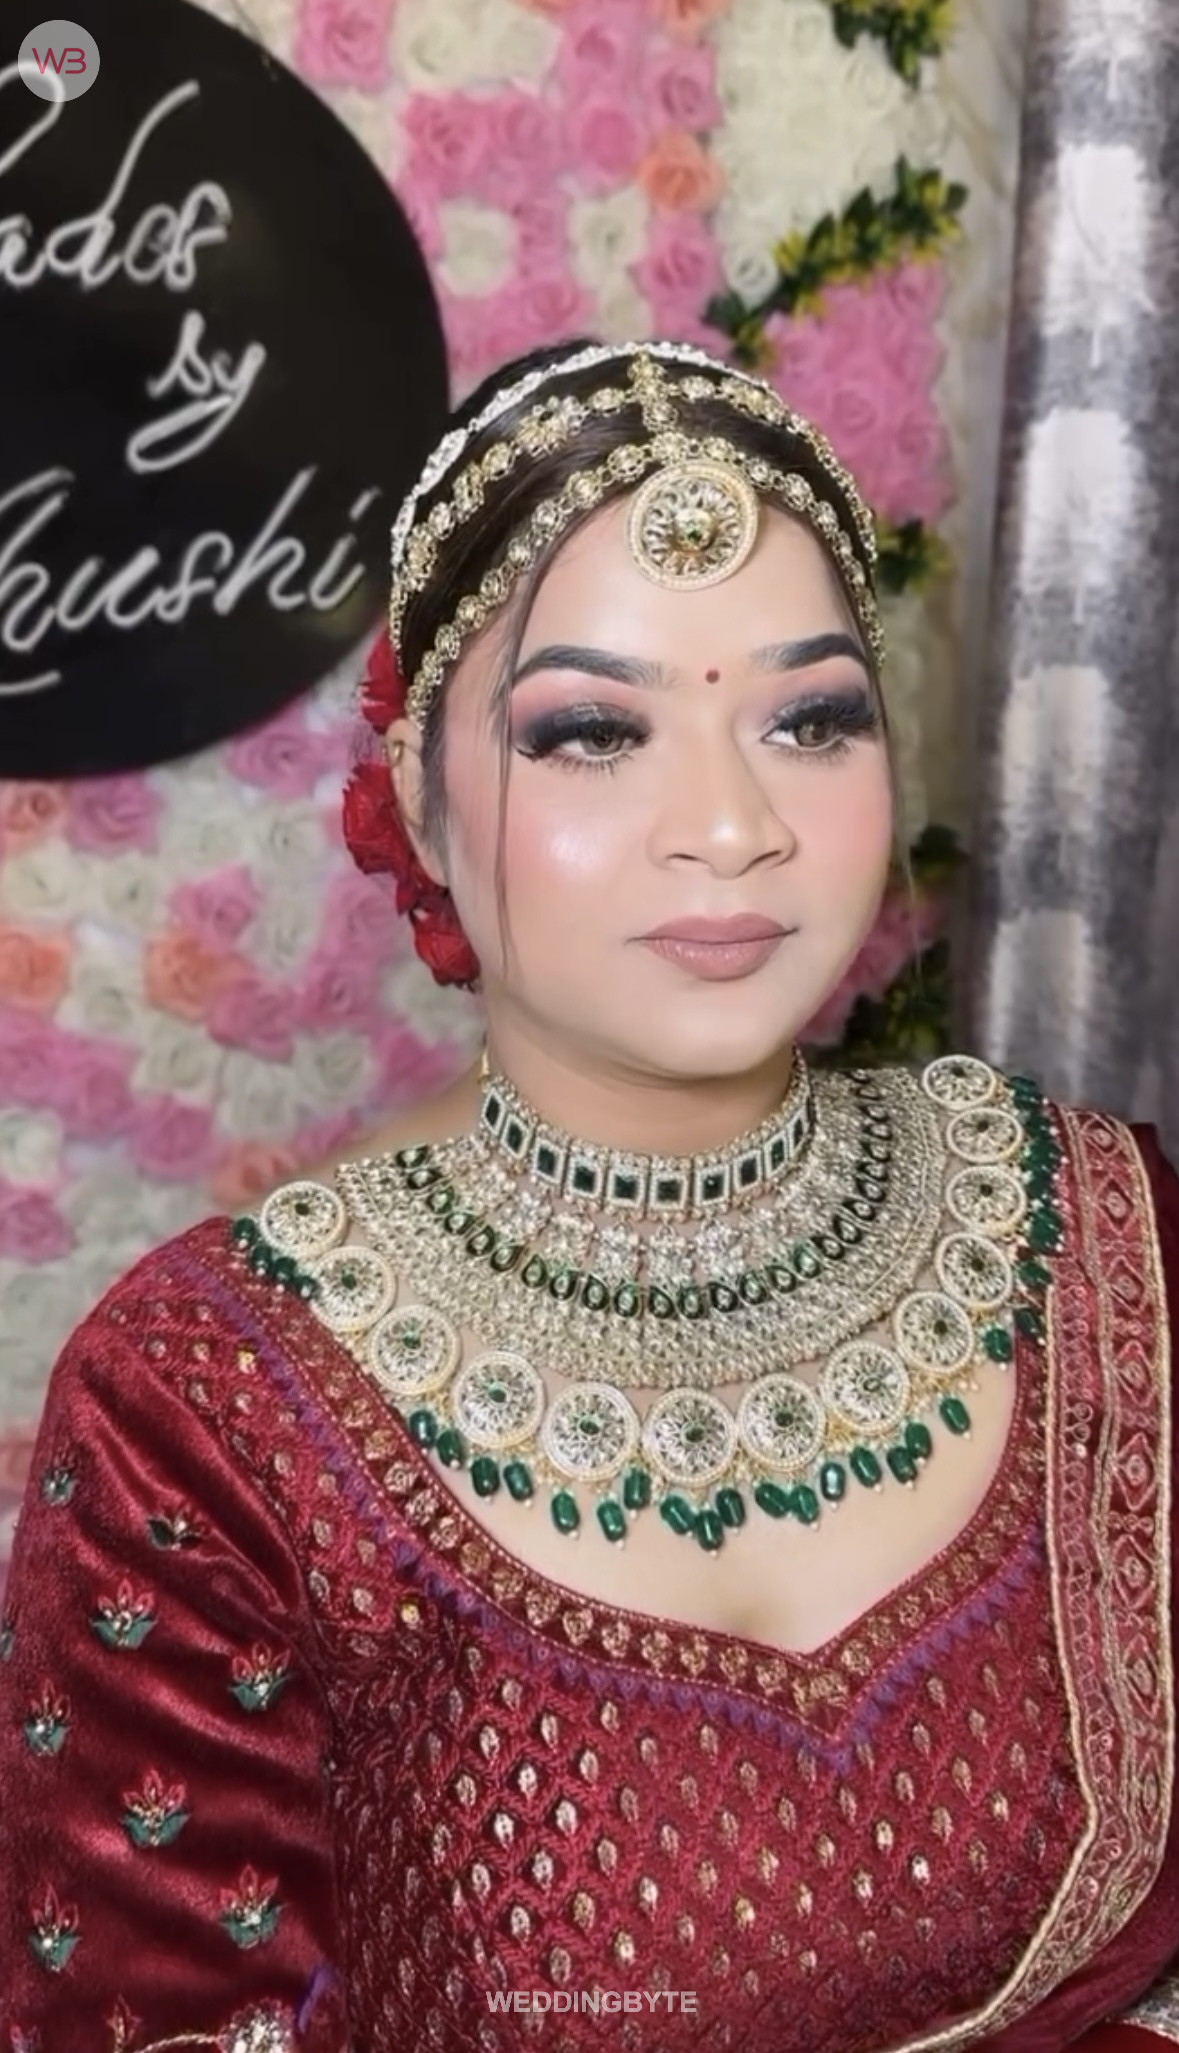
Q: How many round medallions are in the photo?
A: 14